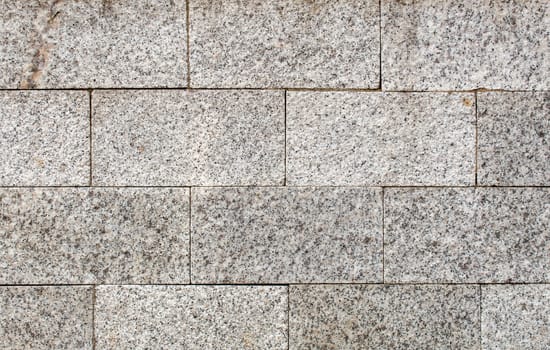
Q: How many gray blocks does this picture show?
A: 14